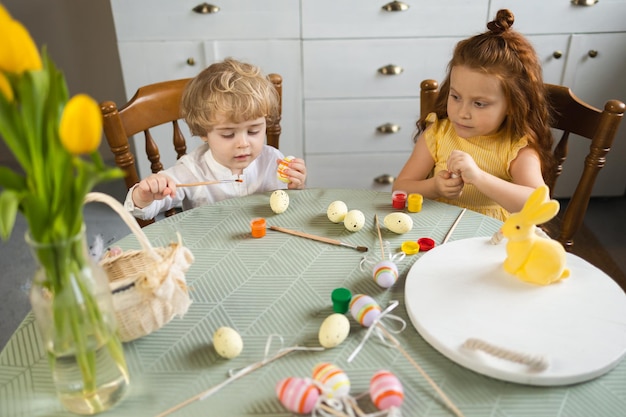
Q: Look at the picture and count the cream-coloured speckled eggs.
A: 6